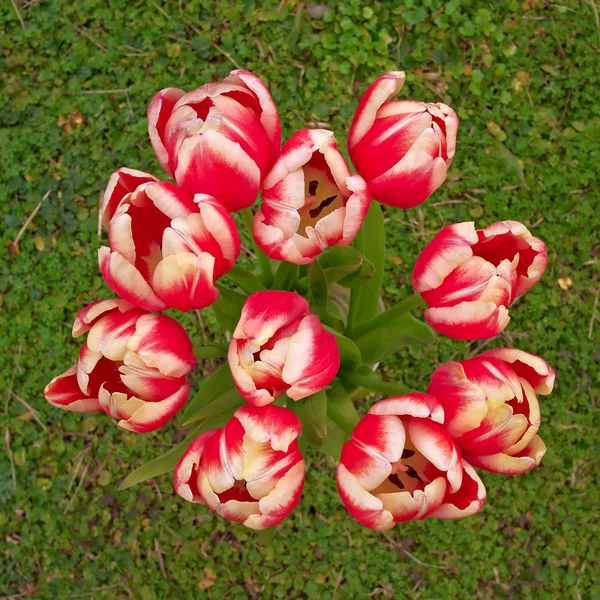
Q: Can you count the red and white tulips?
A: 10